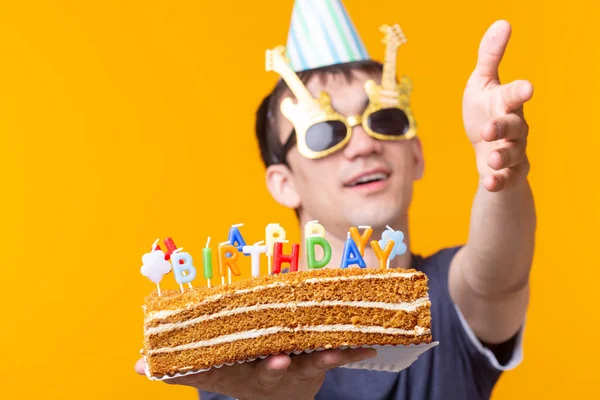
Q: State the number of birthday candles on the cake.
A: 15